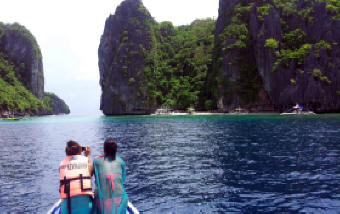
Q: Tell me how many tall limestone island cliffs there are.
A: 3